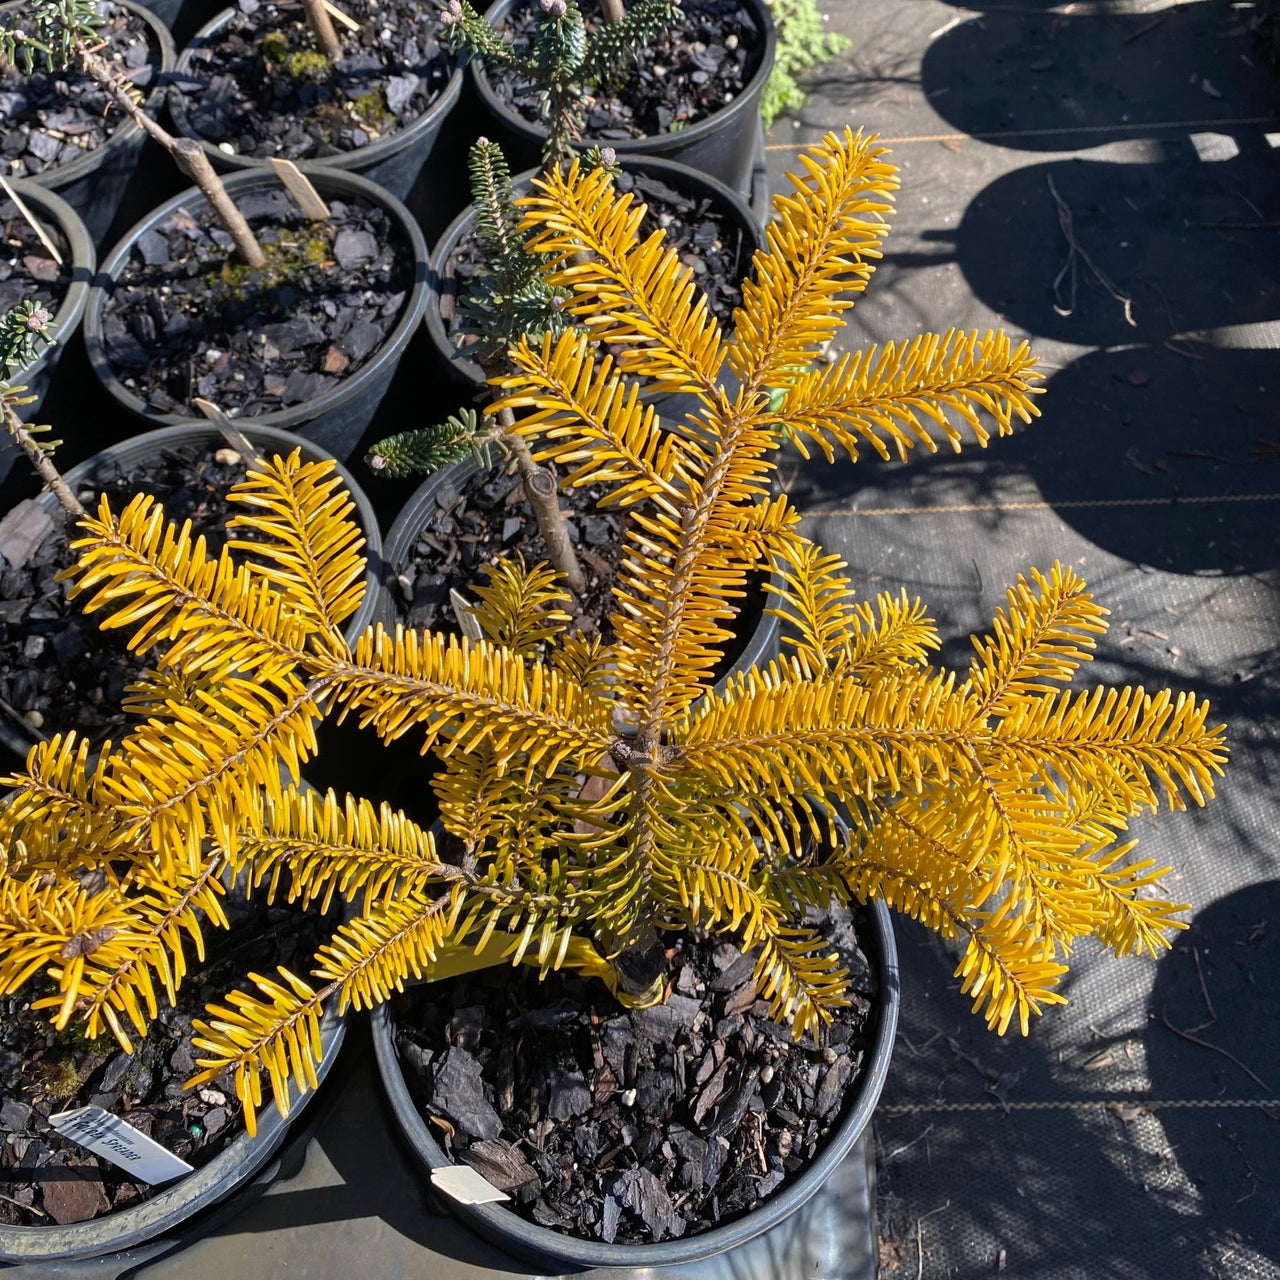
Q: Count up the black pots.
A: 10